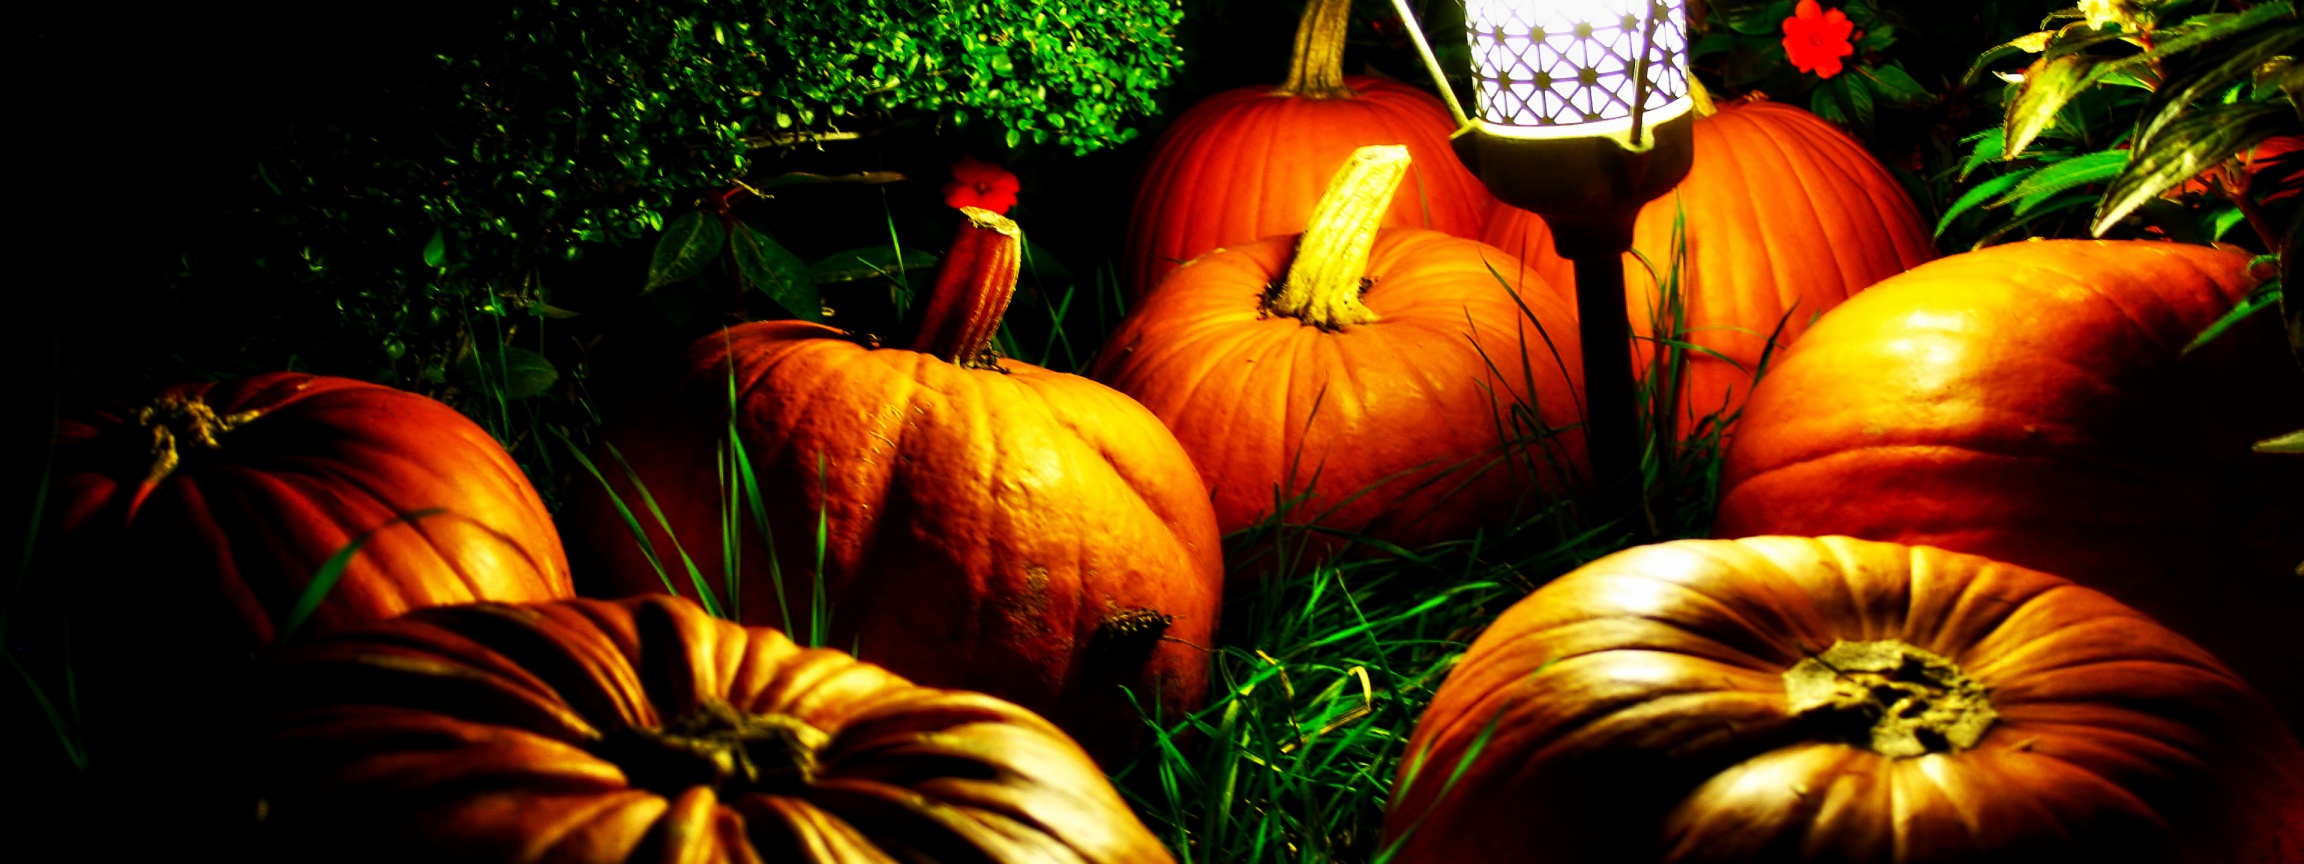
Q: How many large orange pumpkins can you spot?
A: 8